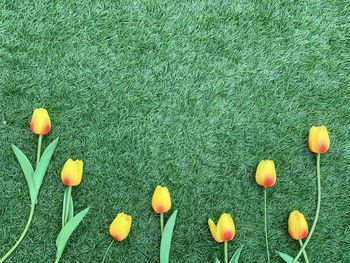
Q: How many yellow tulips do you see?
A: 8